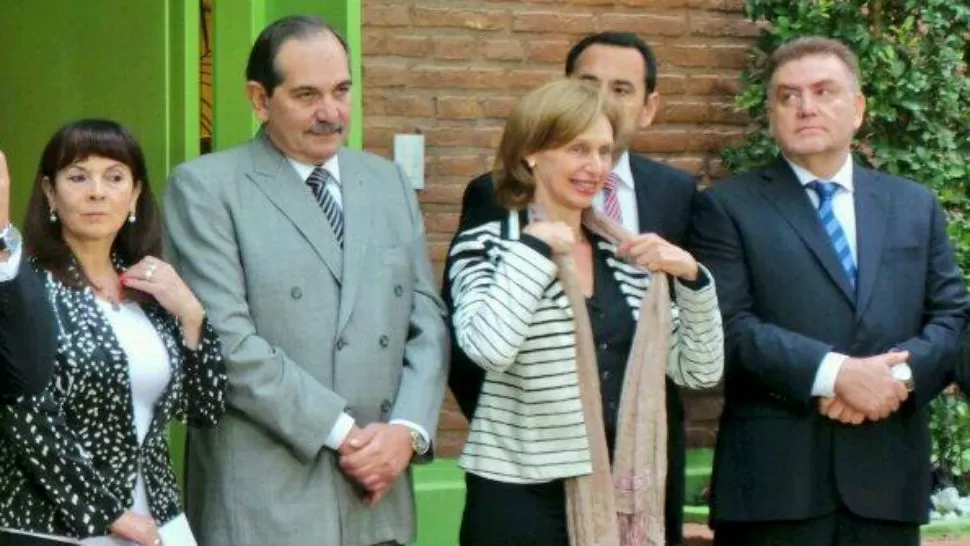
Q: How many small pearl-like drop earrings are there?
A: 2